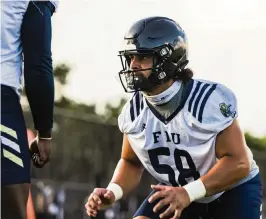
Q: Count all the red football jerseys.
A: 0